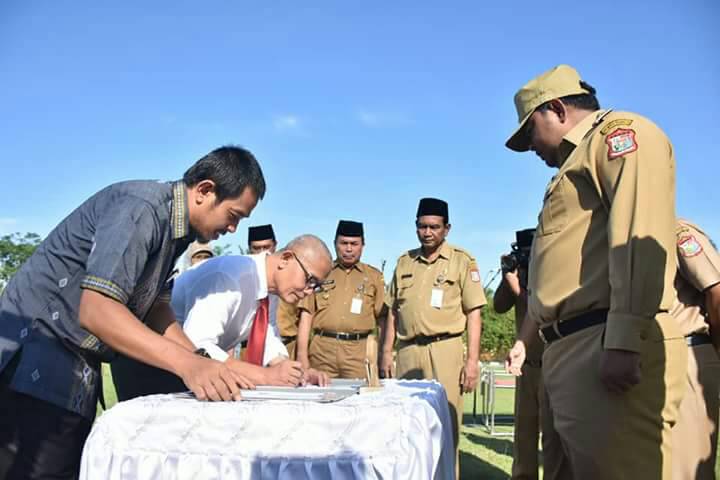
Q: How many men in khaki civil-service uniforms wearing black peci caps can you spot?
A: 3